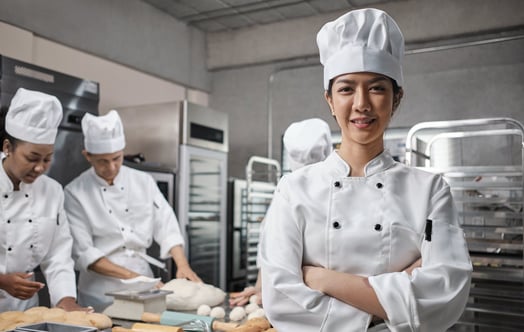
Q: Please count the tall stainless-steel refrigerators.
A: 2